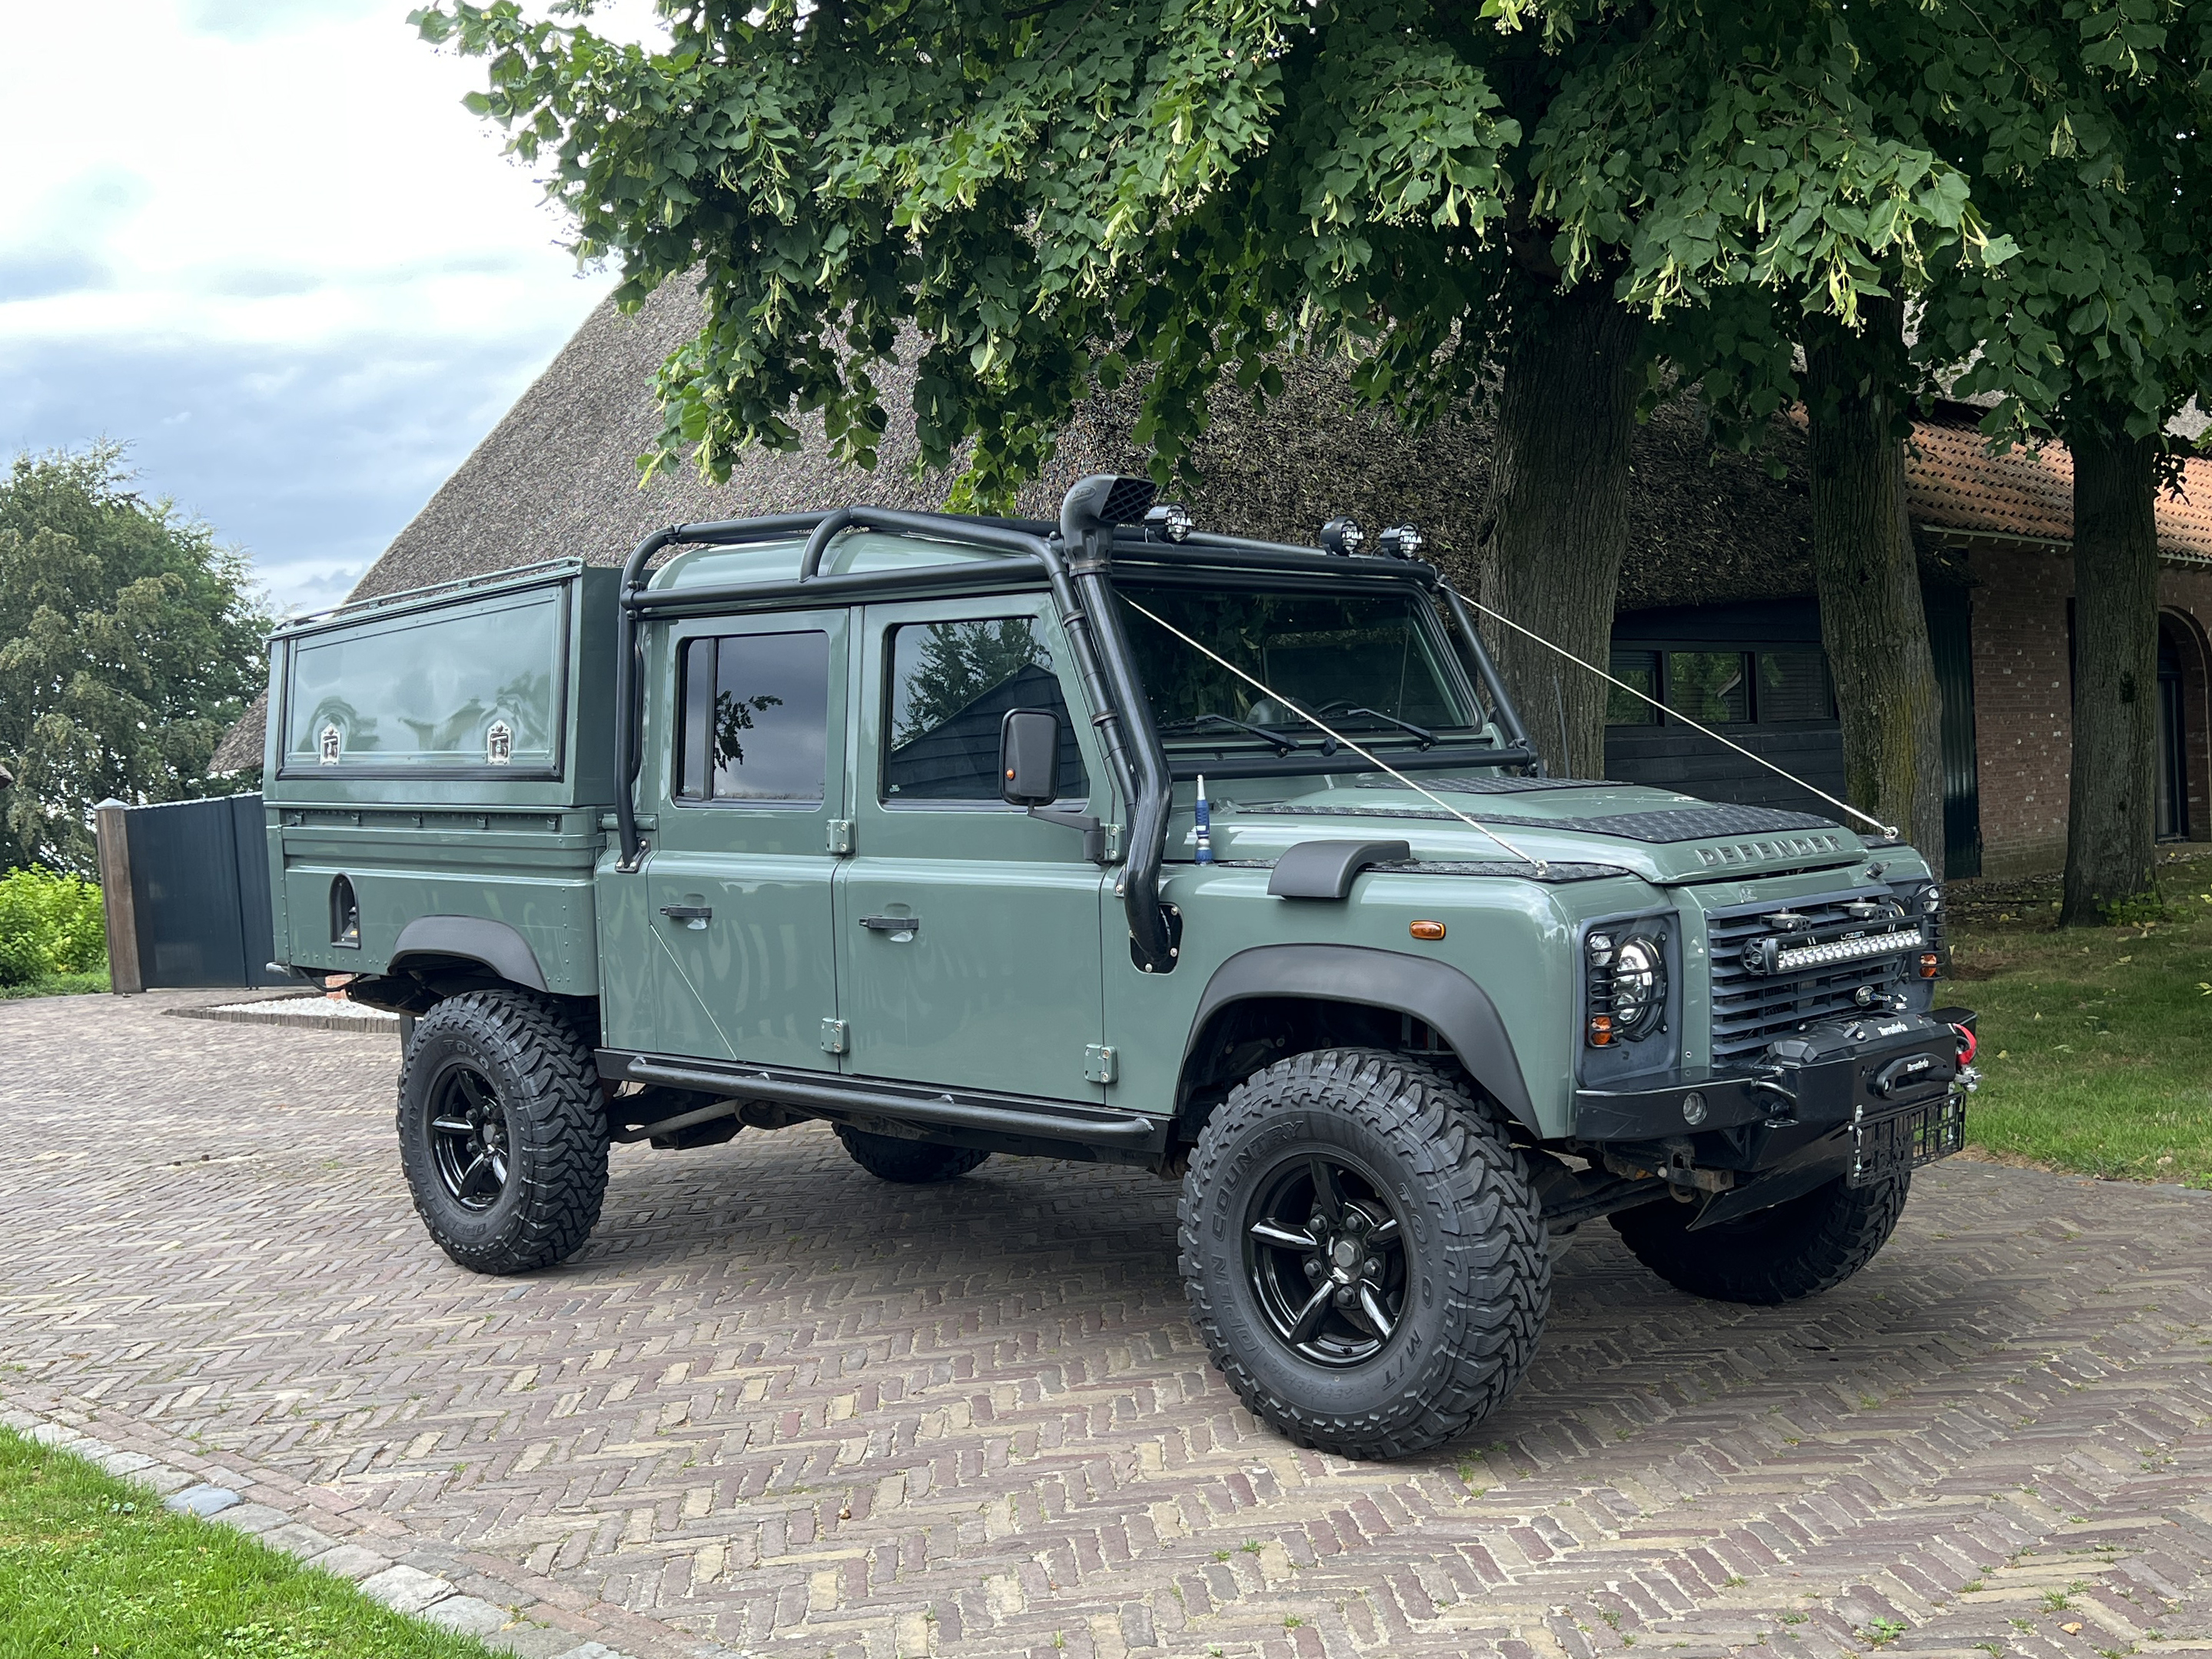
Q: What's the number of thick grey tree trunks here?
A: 3